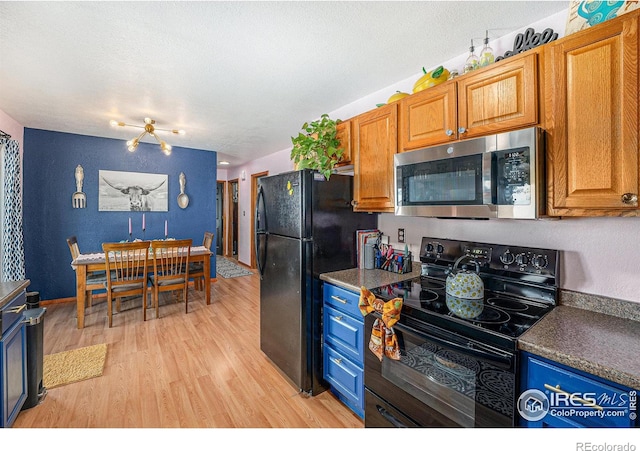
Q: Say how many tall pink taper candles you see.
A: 3